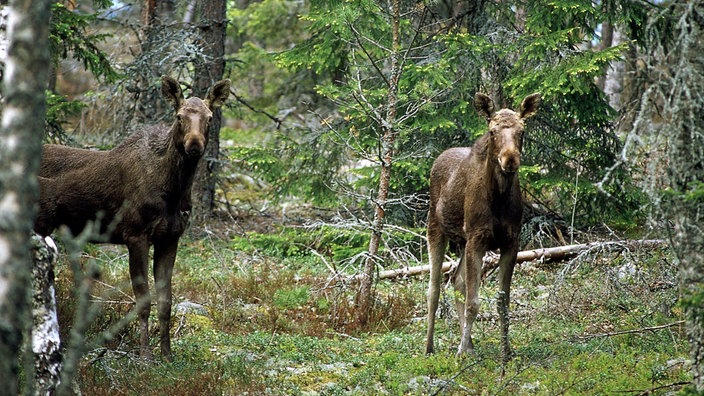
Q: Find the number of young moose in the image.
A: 2